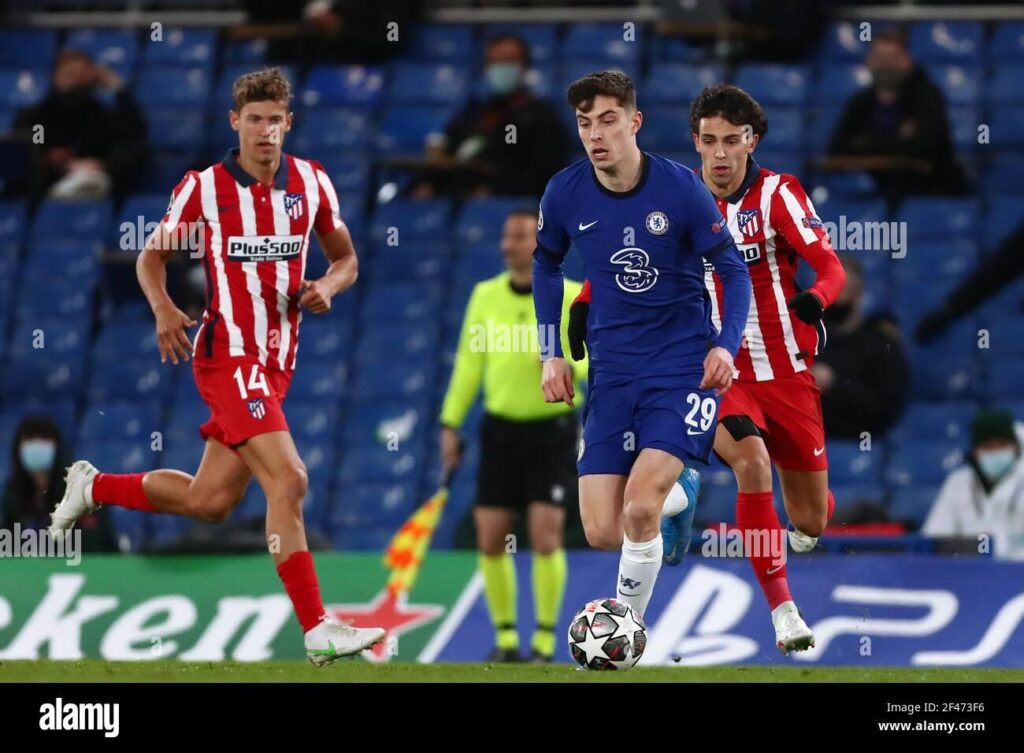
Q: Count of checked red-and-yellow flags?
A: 1